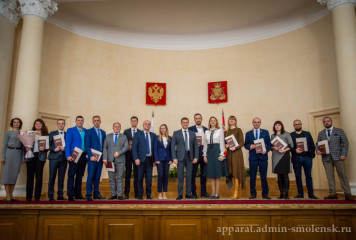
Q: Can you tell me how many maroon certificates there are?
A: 11